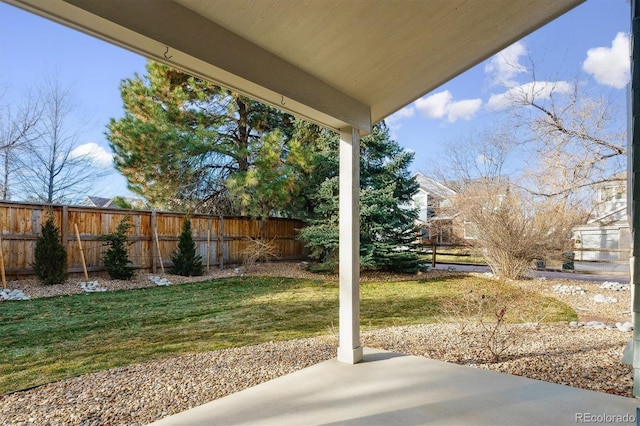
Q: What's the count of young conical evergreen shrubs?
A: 3